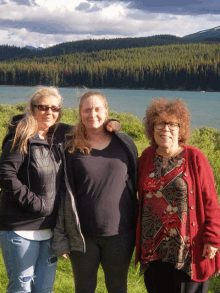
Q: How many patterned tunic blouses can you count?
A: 1